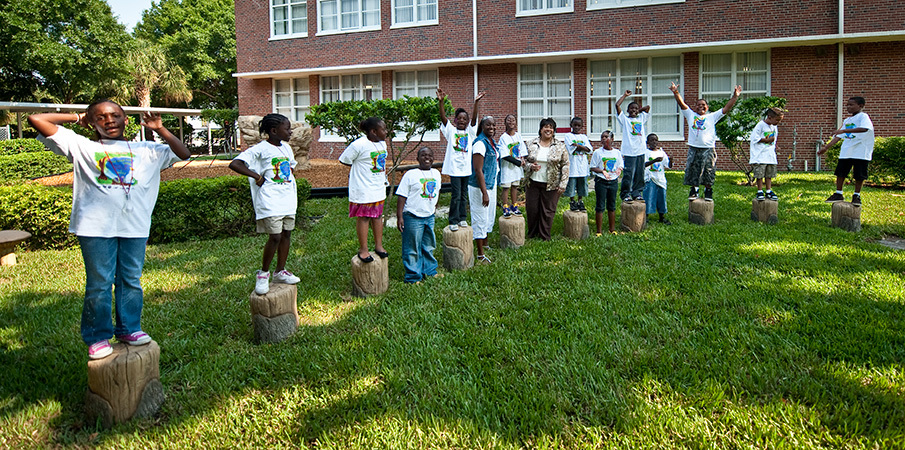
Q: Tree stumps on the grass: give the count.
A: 10